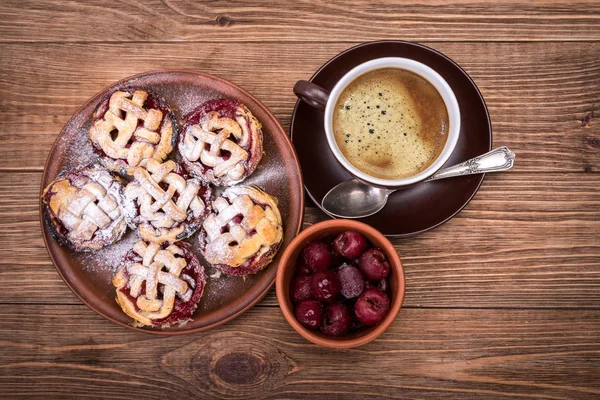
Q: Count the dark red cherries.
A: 9